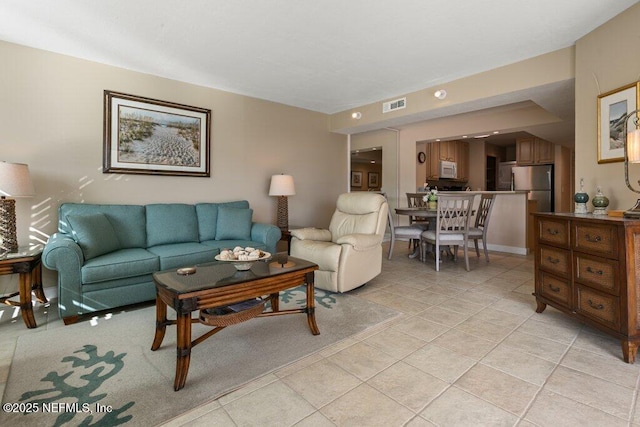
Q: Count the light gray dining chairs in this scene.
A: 4